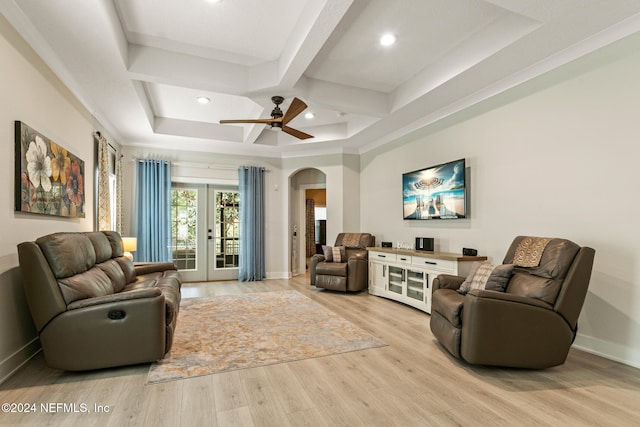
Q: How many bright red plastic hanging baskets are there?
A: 0